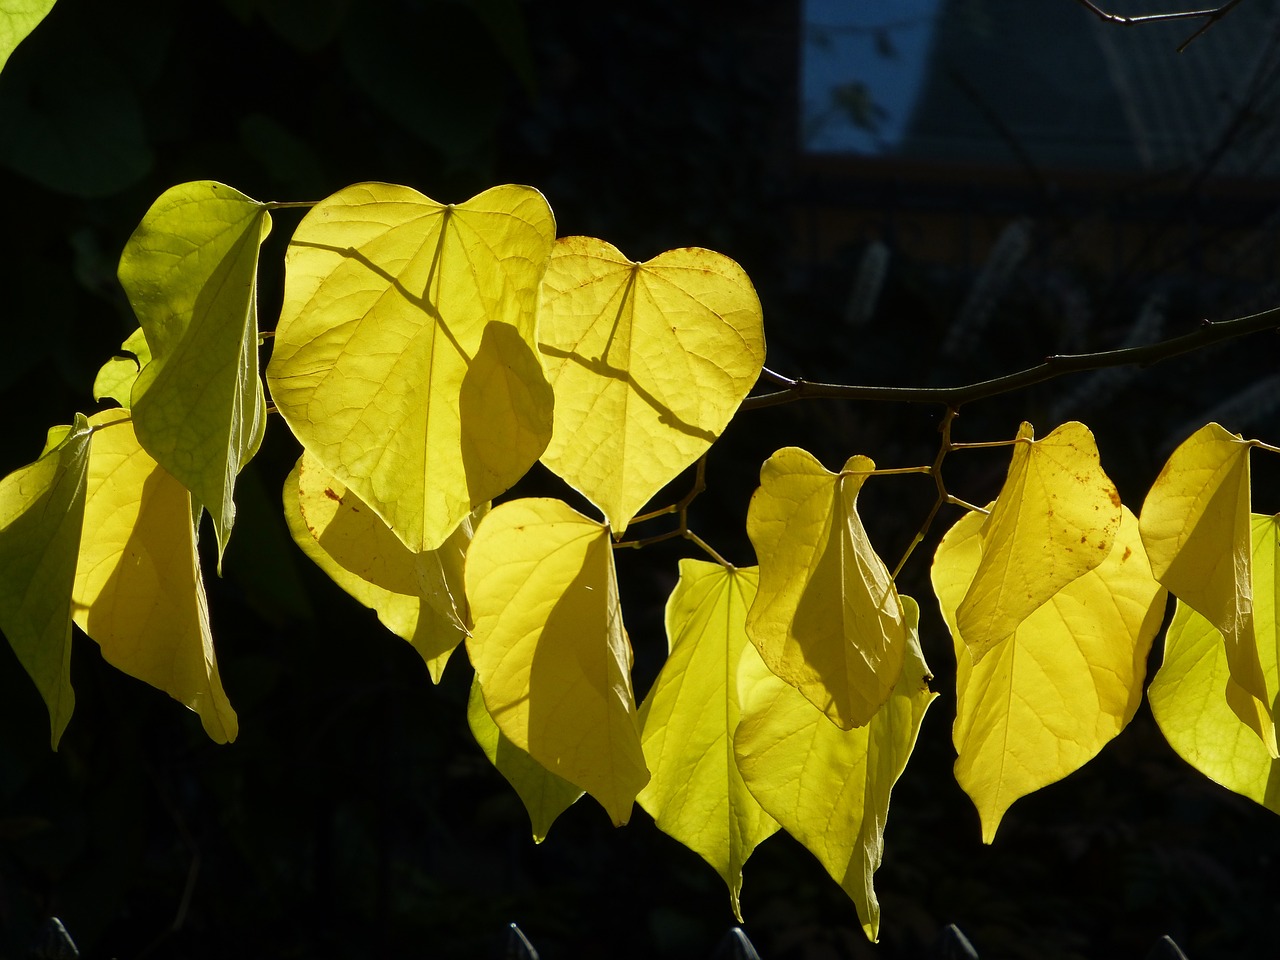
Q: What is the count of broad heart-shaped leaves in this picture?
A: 2